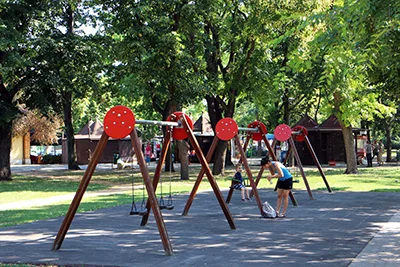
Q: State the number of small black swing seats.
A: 2